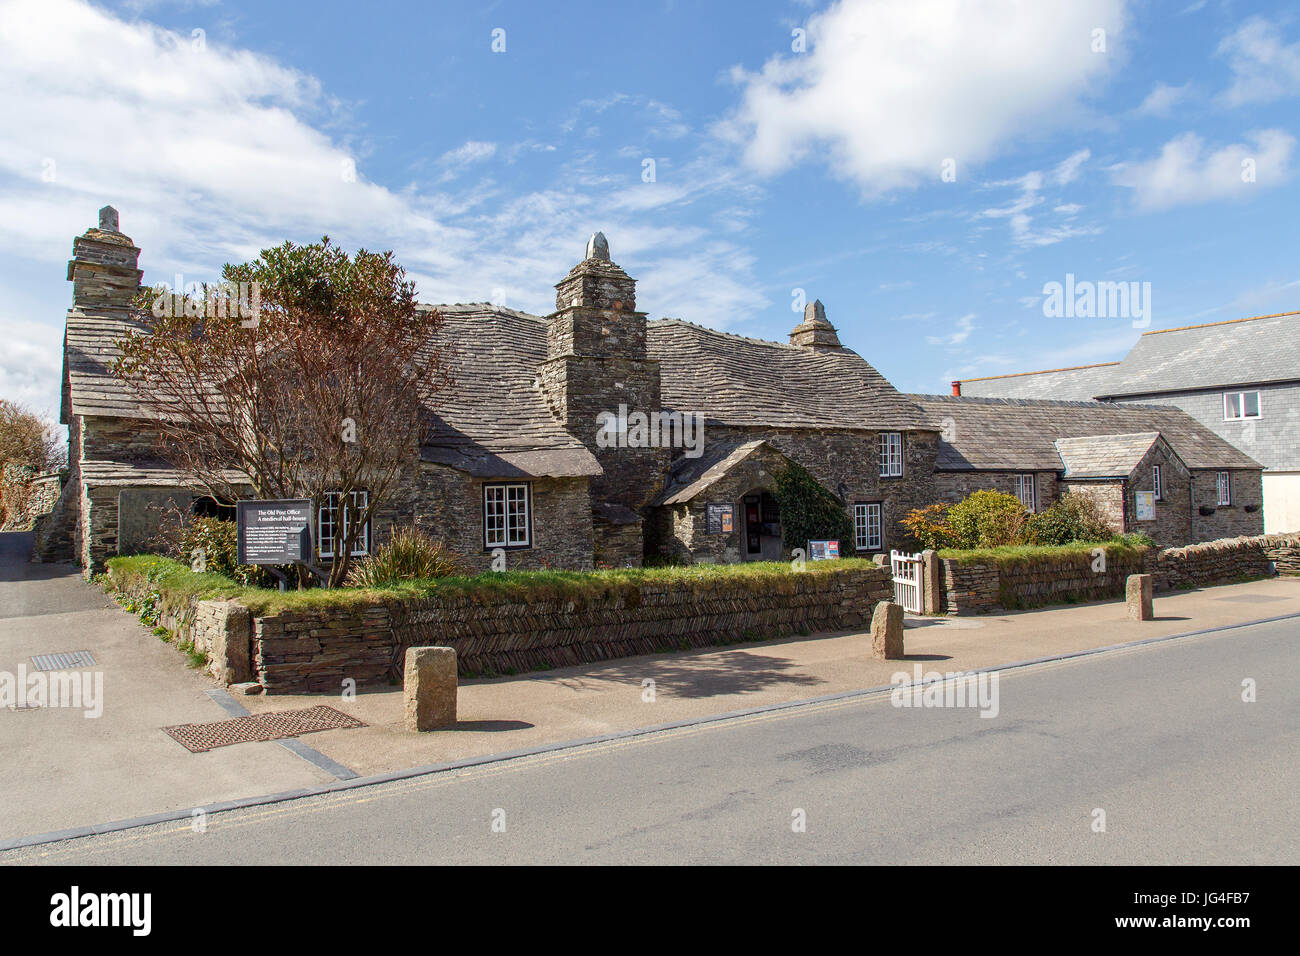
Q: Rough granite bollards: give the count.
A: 3